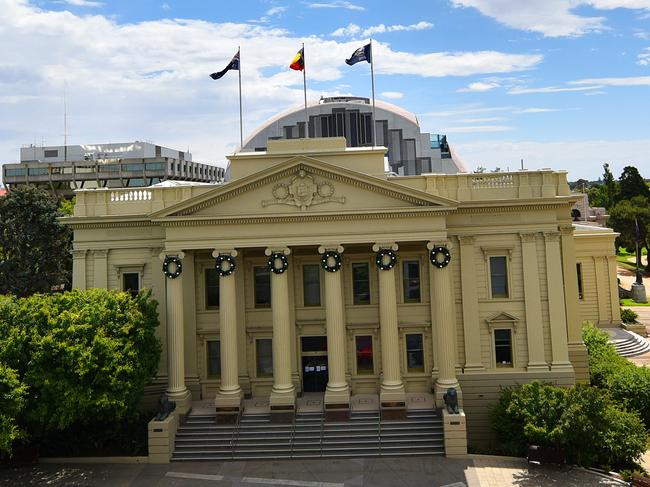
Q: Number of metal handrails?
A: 4